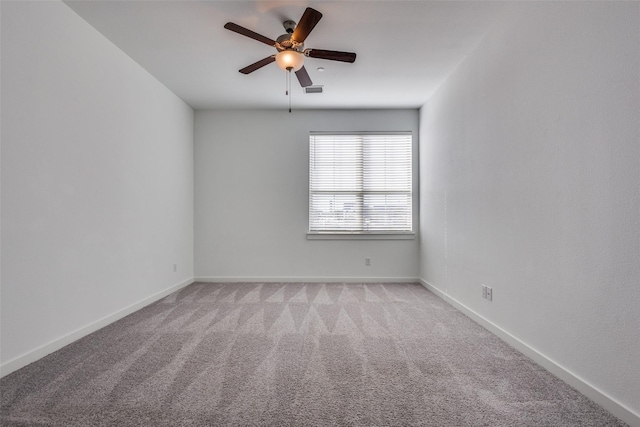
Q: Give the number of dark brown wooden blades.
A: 5